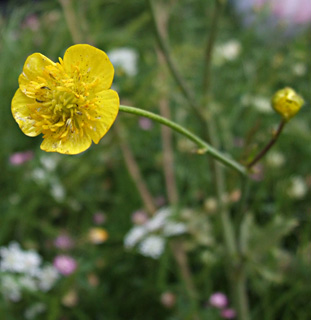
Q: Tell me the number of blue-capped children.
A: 0